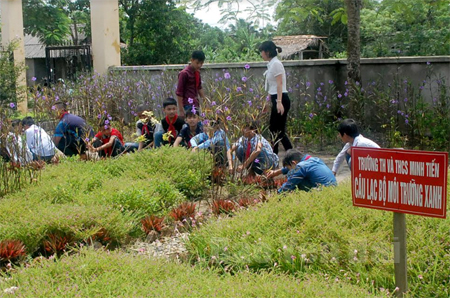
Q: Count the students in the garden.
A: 12